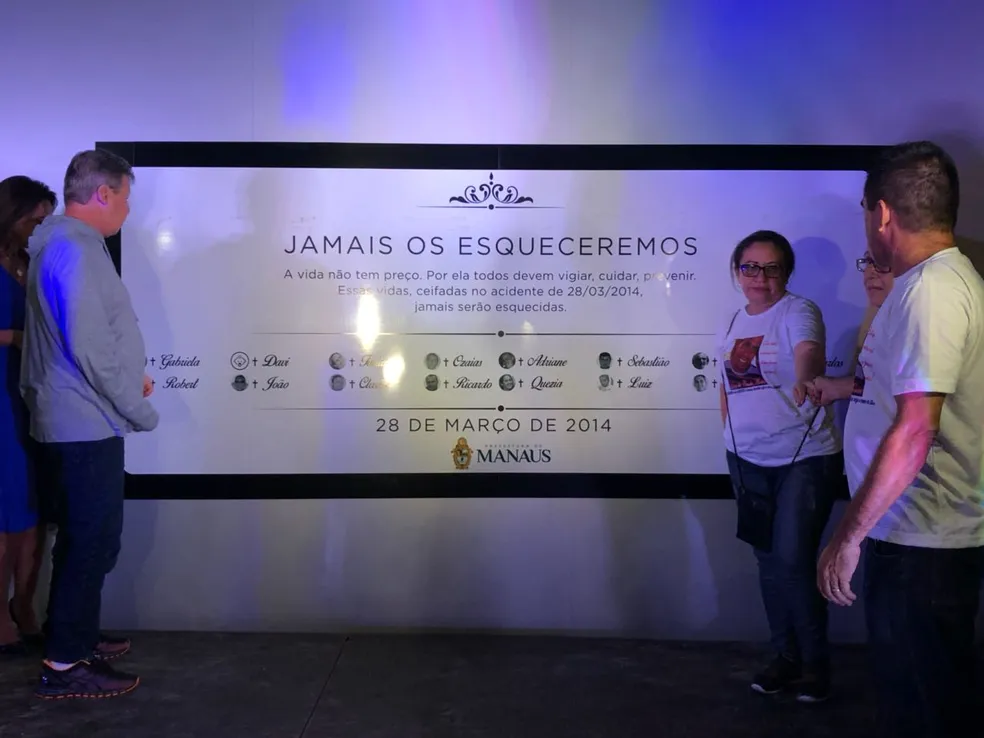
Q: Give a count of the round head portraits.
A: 12